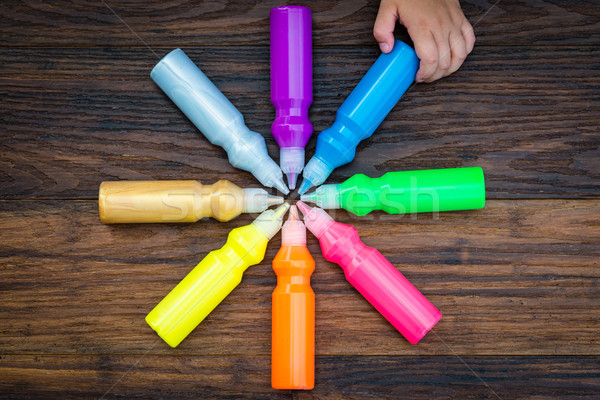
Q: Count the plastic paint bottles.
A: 8